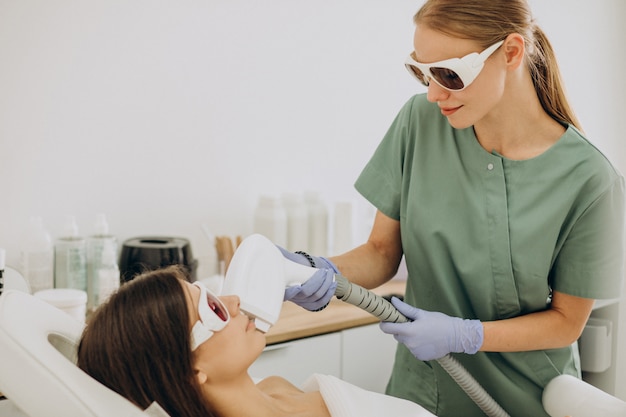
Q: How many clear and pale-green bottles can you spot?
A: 2